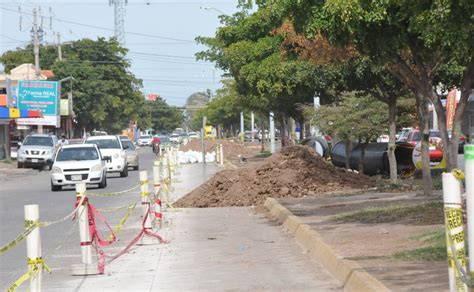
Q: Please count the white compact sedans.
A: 1